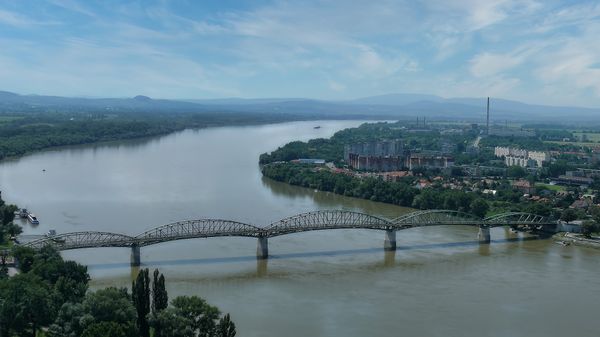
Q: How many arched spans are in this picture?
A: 5